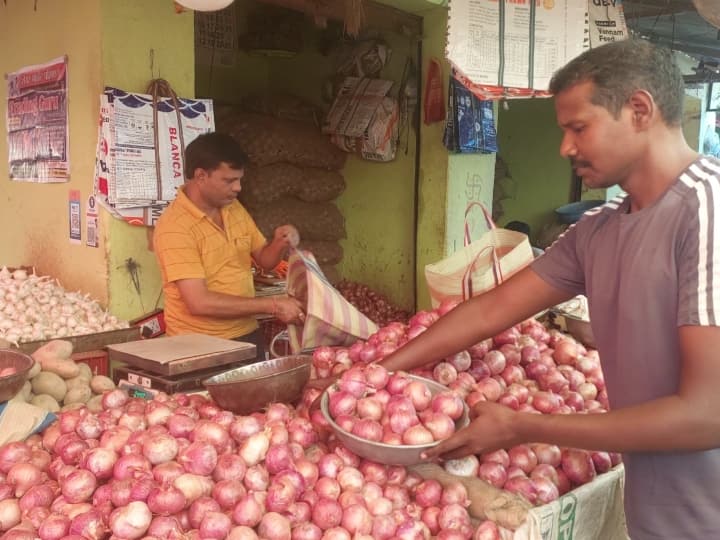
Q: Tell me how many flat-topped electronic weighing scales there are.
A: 1